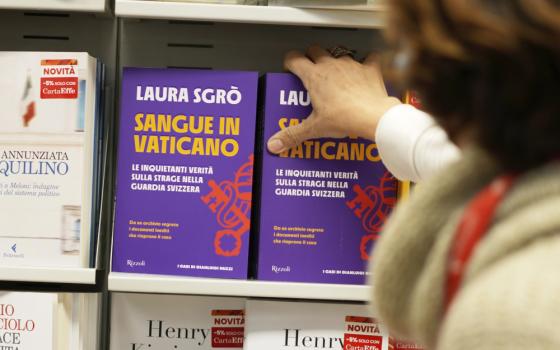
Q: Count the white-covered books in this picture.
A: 4